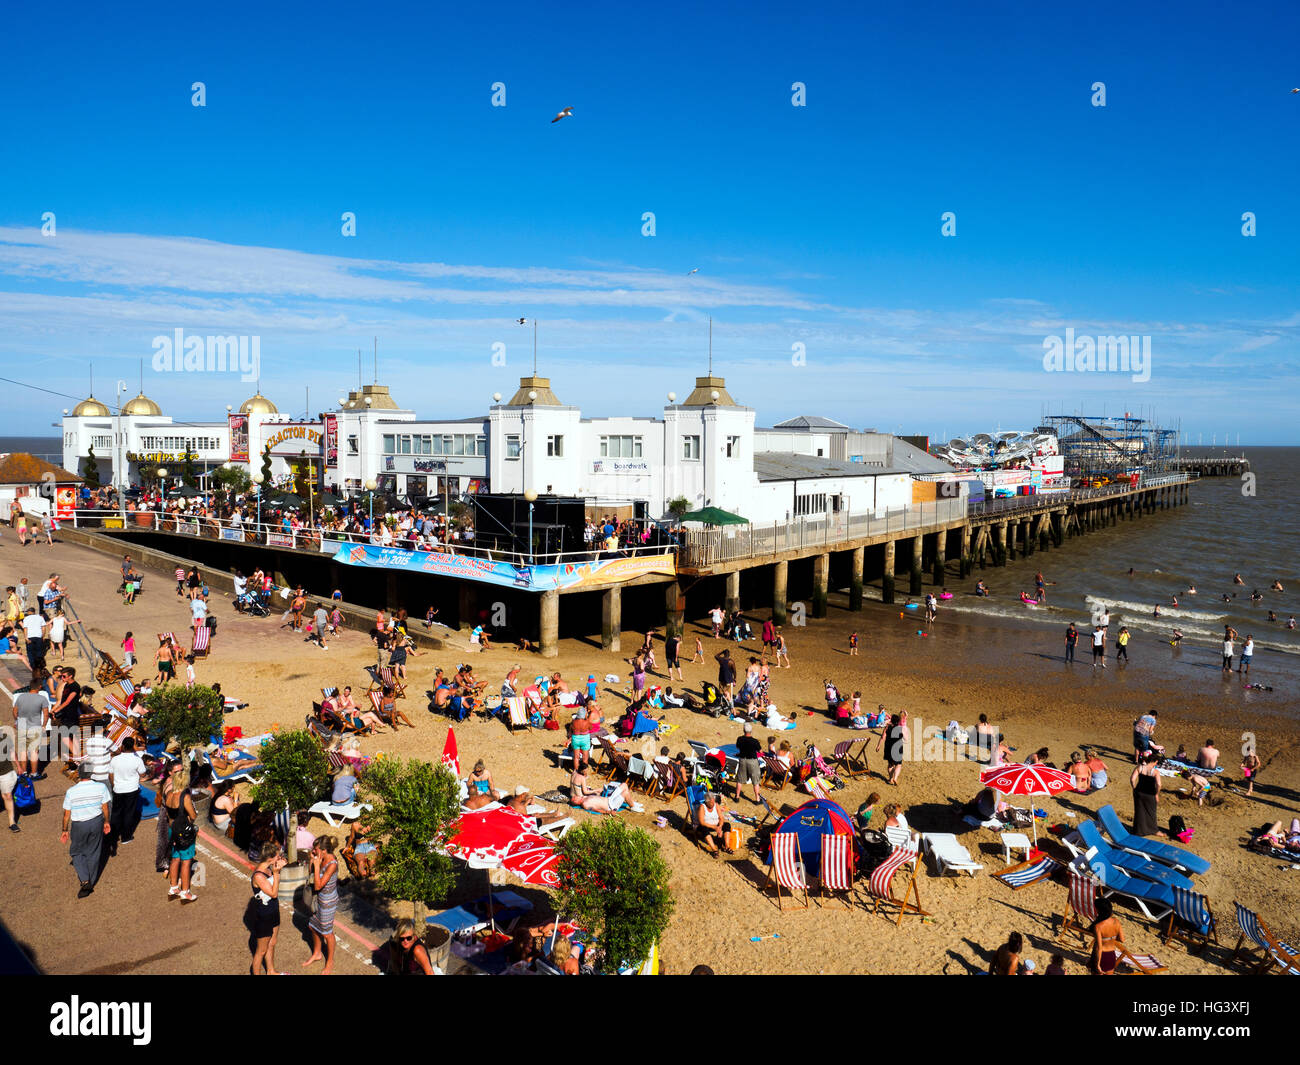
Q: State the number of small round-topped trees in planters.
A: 4